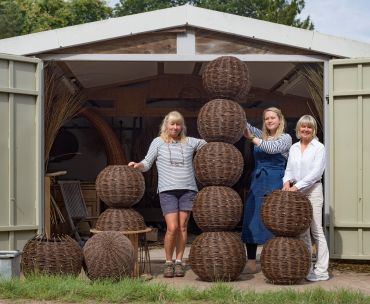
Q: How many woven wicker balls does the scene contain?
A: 11